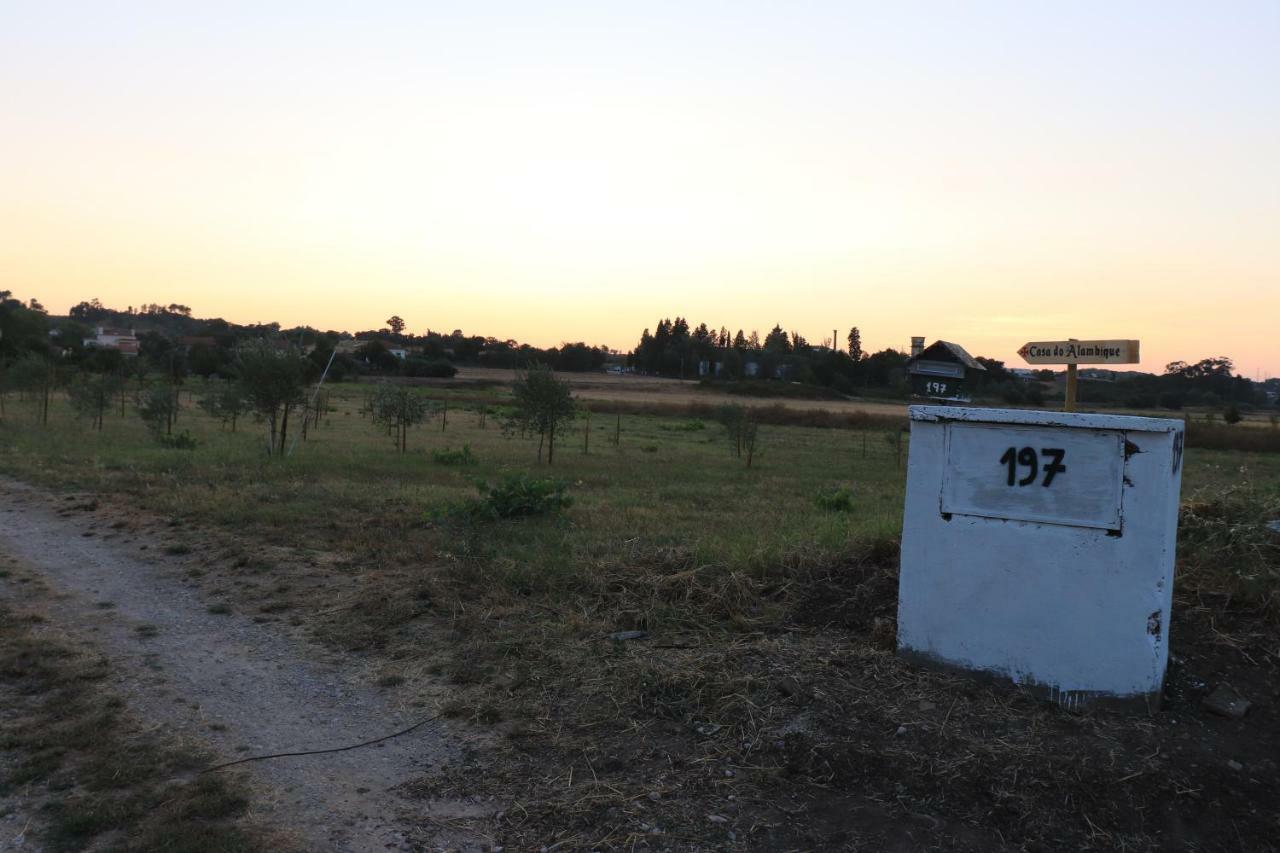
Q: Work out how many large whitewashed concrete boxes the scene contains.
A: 1